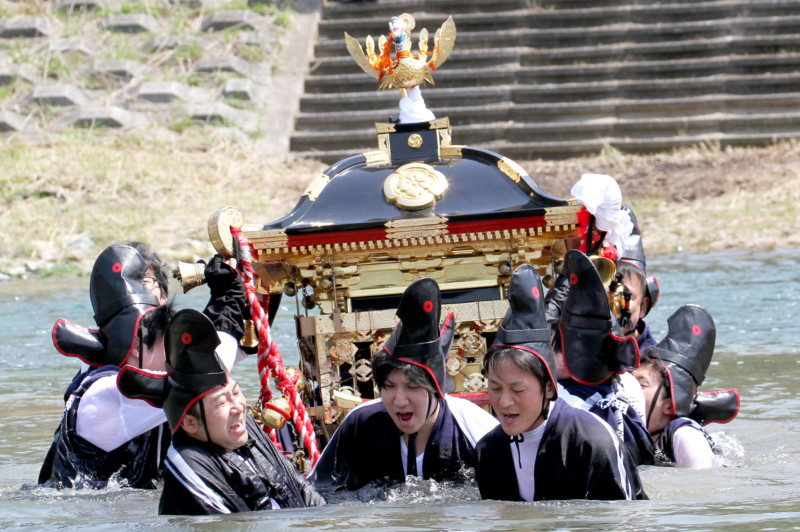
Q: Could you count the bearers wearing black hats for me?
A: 7